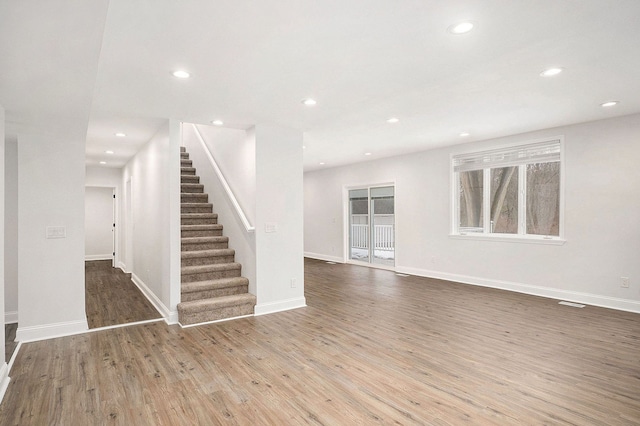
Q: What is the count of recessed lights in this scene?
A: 14